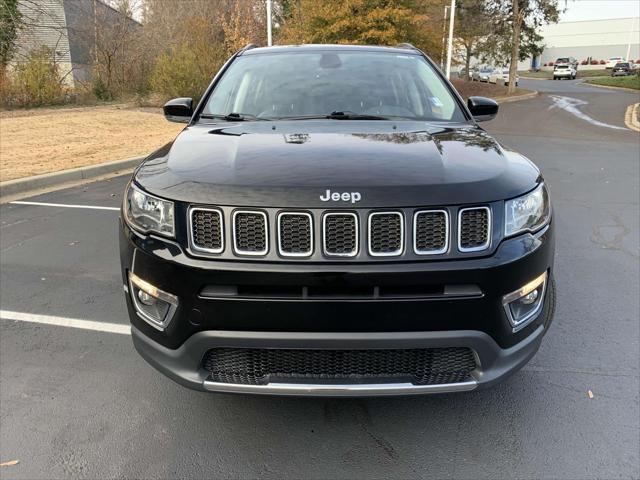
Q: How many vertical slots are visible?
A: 7